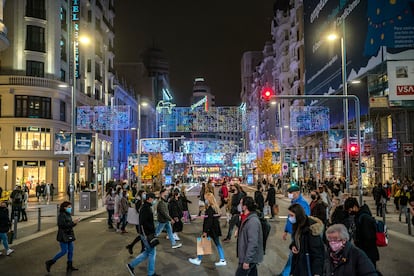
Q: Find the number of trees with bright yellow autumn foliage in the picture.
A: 2